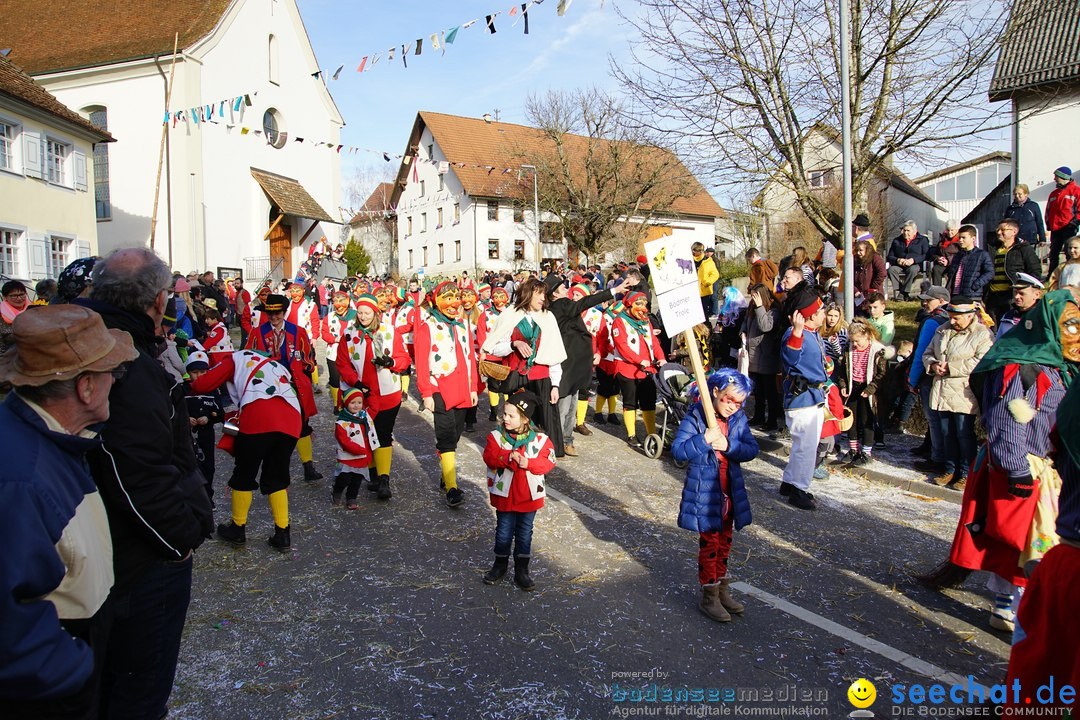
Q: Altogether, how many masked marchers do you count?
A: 11